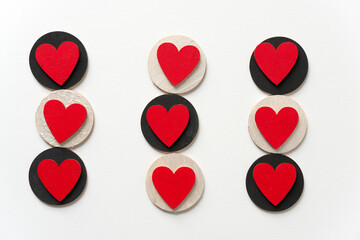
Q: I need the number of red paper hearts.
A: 9